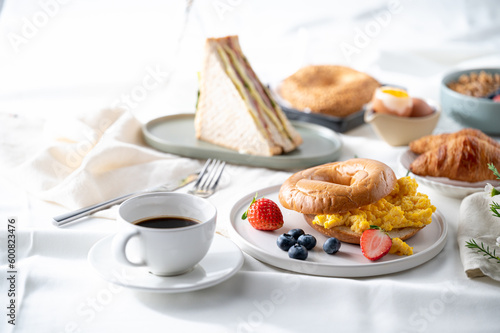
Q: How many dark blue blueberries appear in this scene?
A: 5